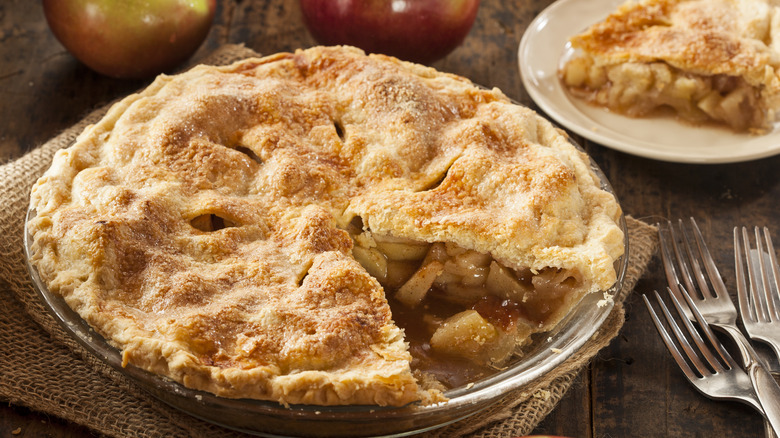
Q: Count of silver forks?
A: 3